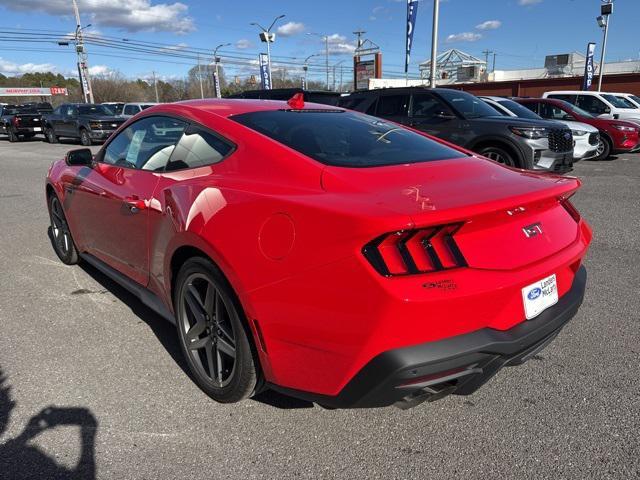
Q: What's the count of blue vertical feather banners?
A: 3